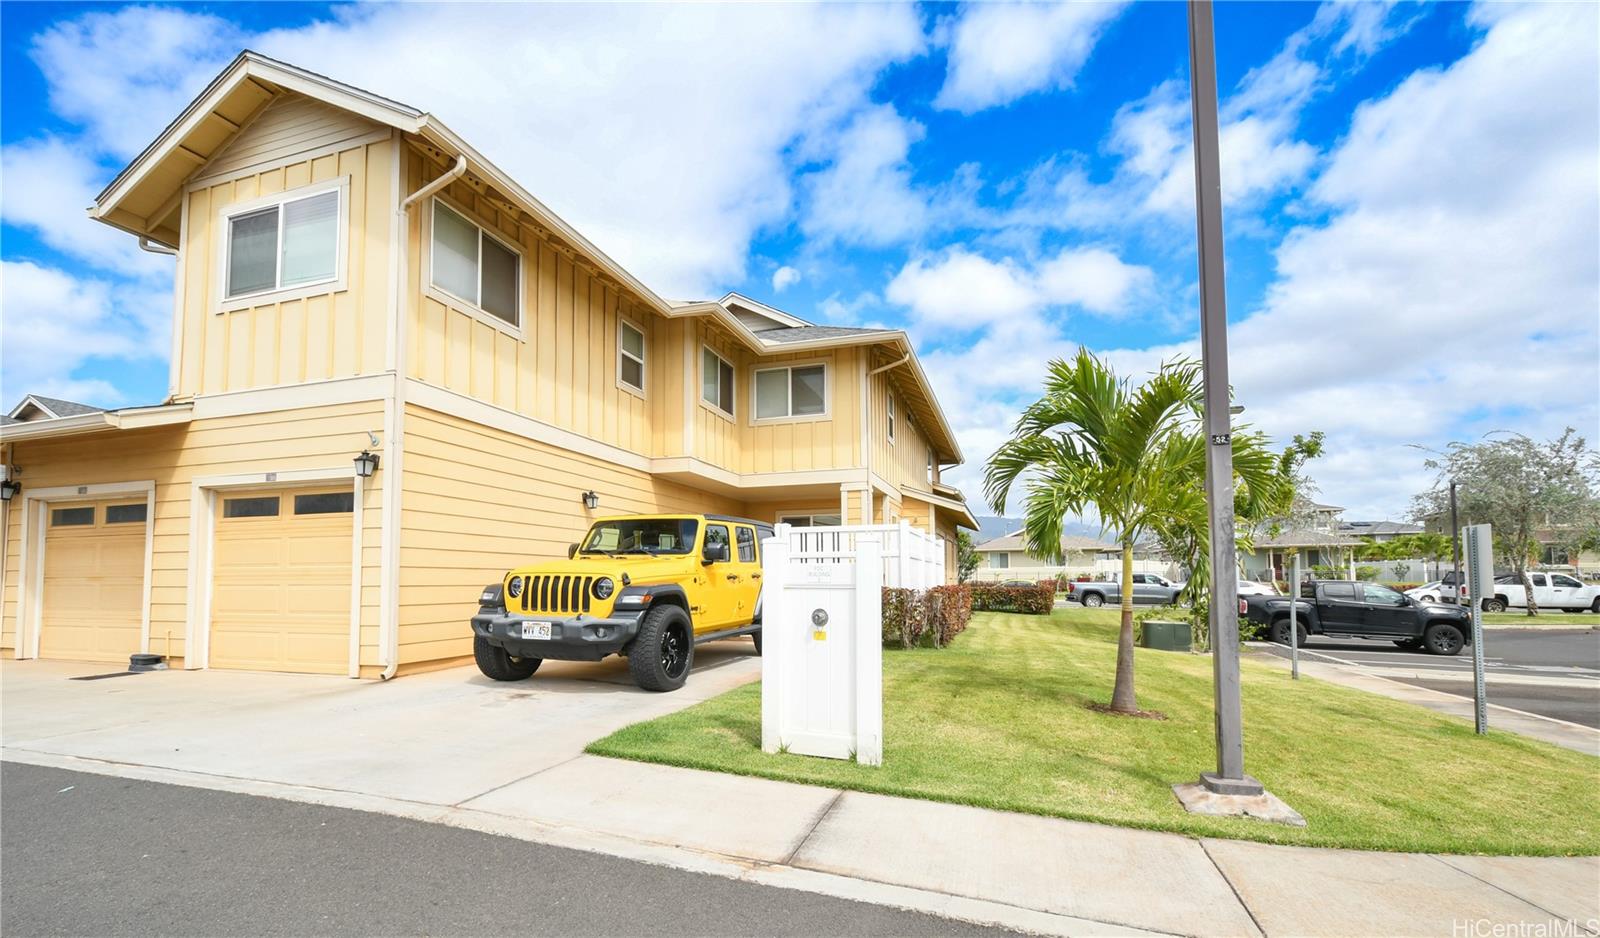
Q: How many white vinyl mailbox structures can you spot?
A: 1